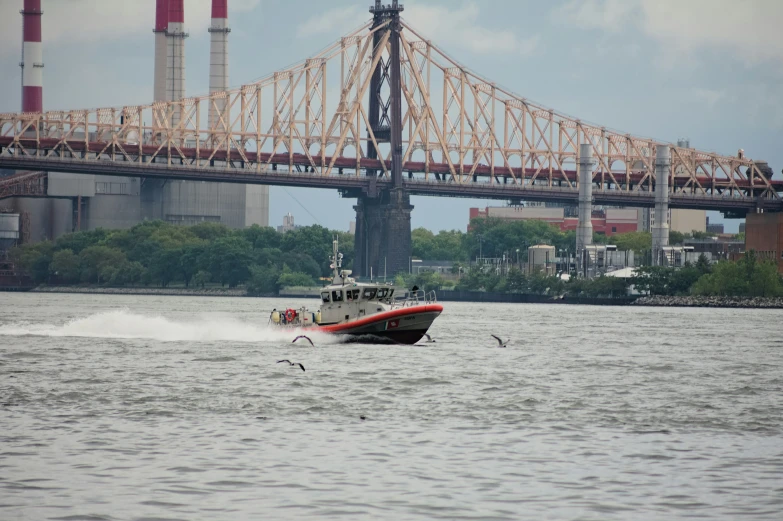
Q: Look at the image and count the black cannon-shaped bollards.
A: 0